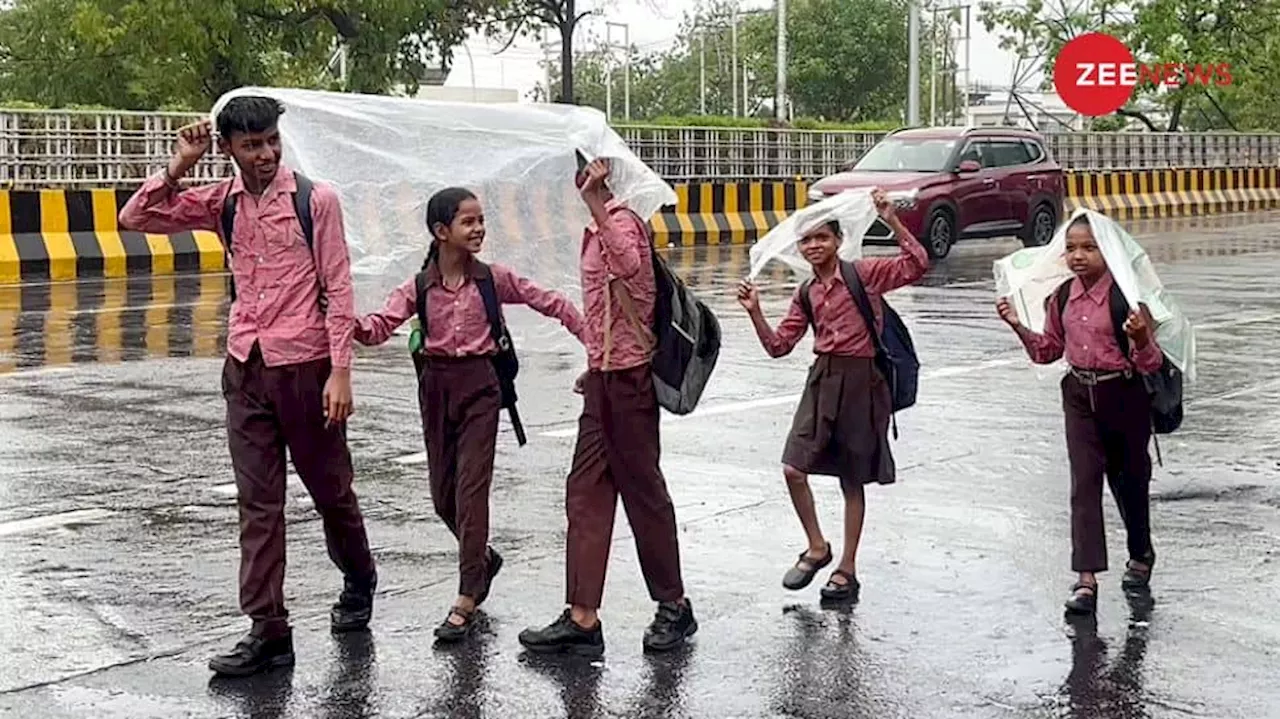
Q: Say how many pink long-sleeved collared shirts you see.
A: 5